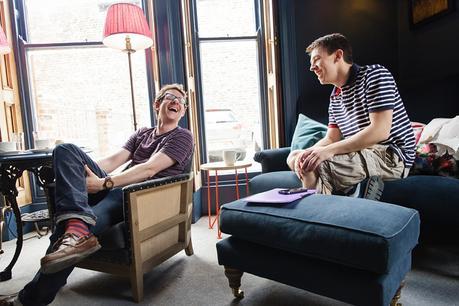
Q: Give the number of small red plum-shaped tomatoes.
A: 0